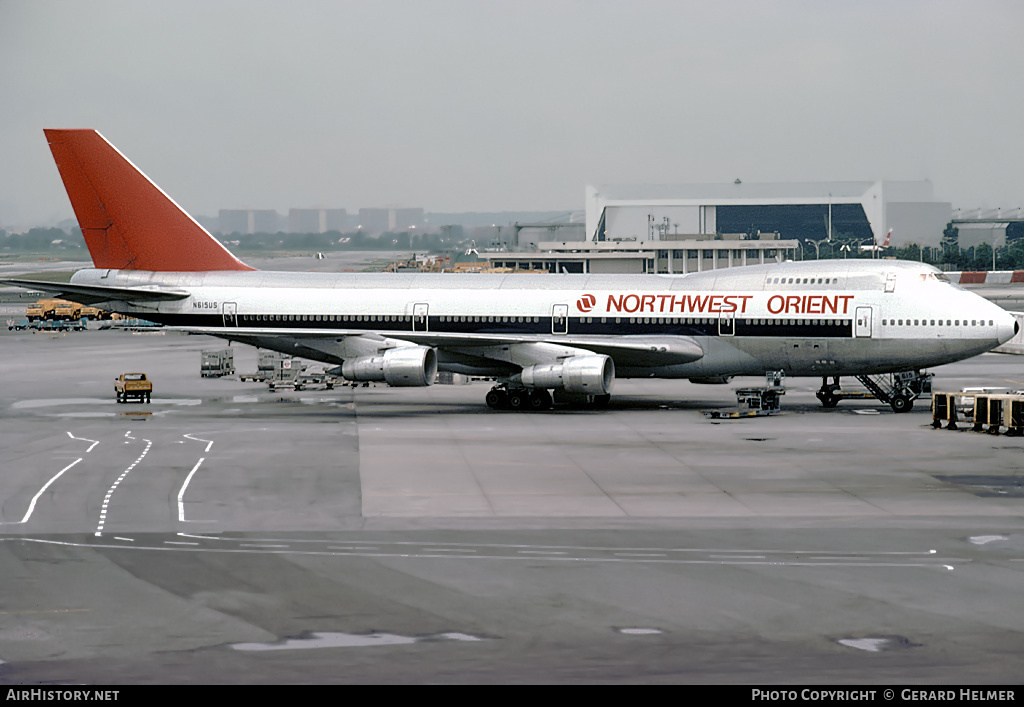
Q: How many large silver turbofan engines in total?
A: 2